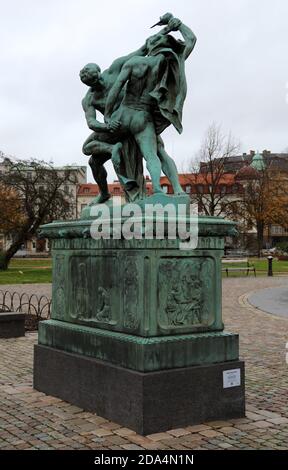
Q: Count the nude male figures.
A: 2